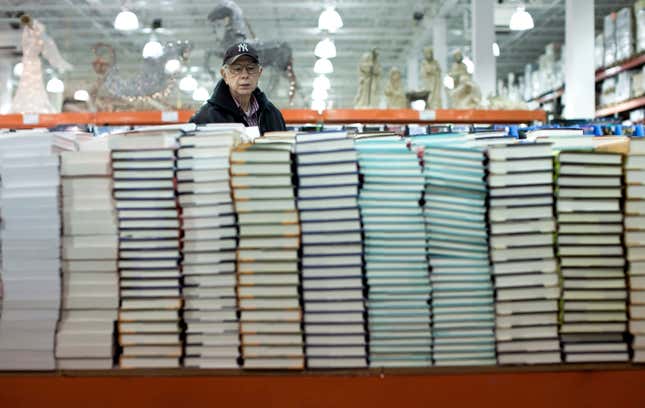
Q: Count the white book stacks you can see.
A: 2